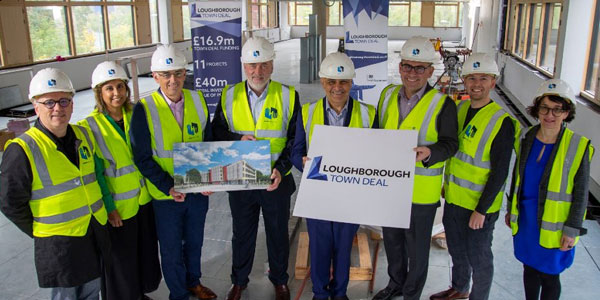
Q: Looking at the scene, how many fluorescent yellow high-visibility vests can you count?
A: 8